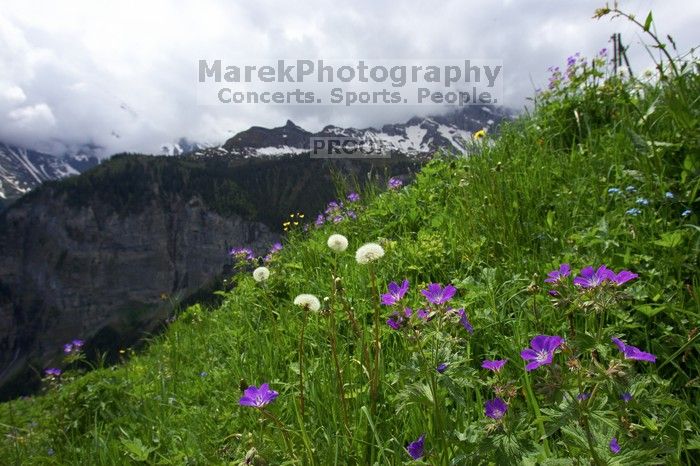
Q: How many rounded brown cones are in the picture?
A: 0